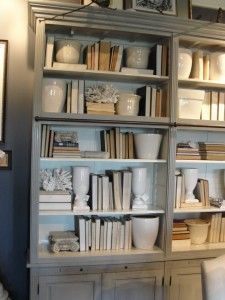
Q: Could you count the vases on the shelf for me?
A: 13